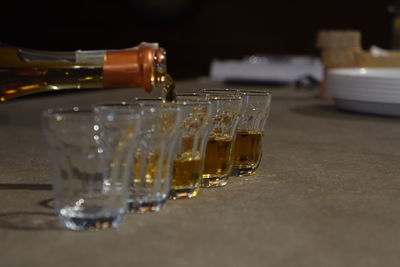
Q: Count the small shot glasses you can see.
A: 5